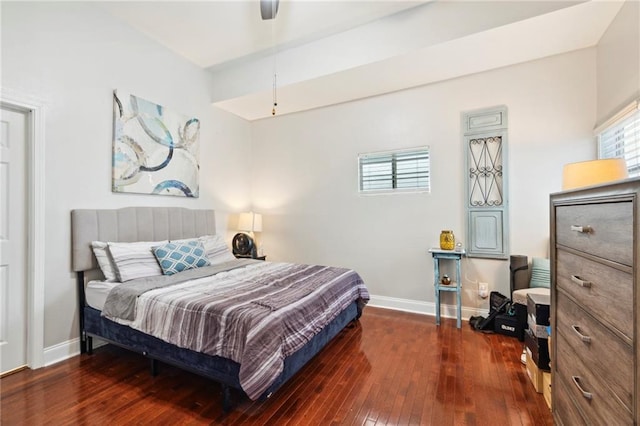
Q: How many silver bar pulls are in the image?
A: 4